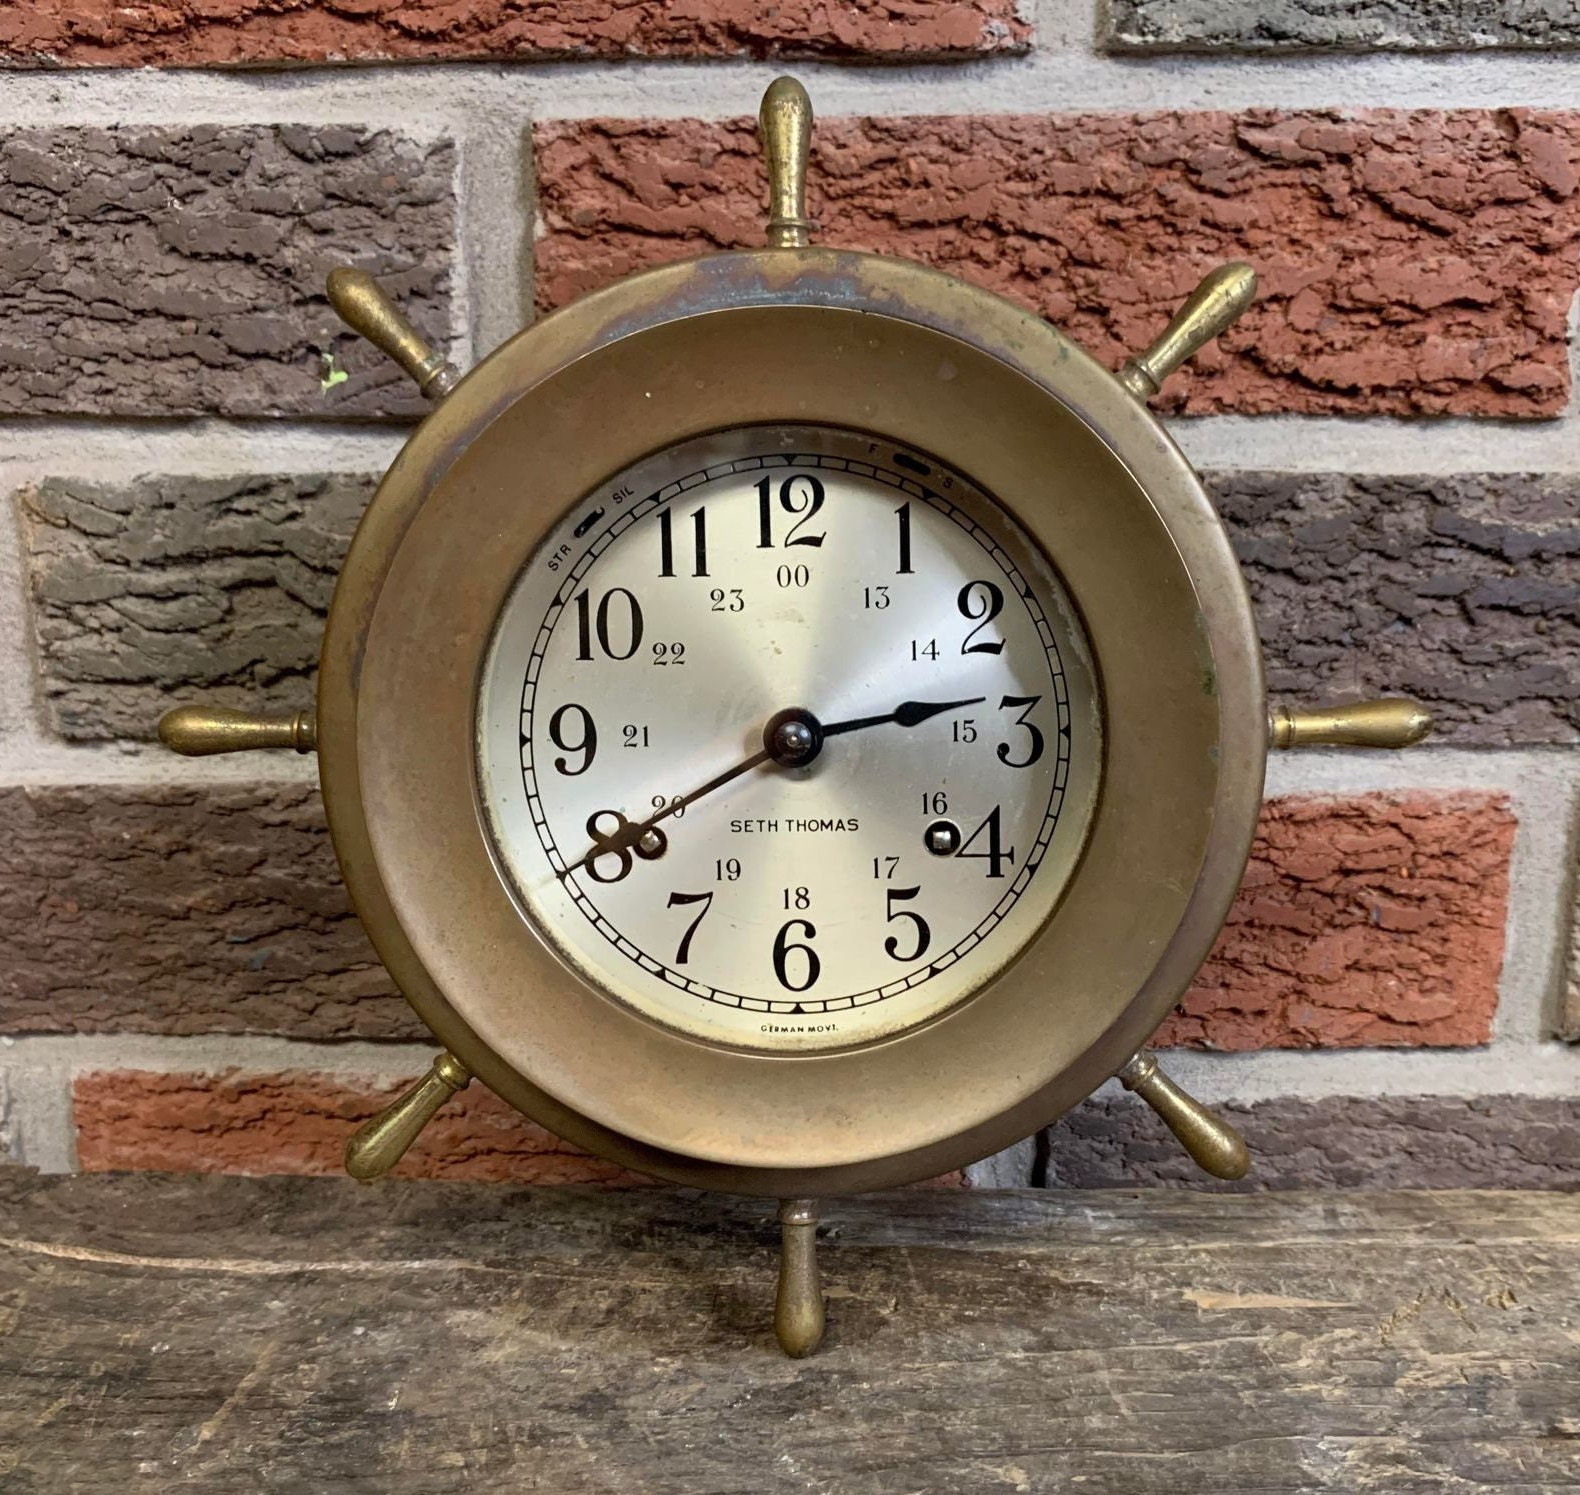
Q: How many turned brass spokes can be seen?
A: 8